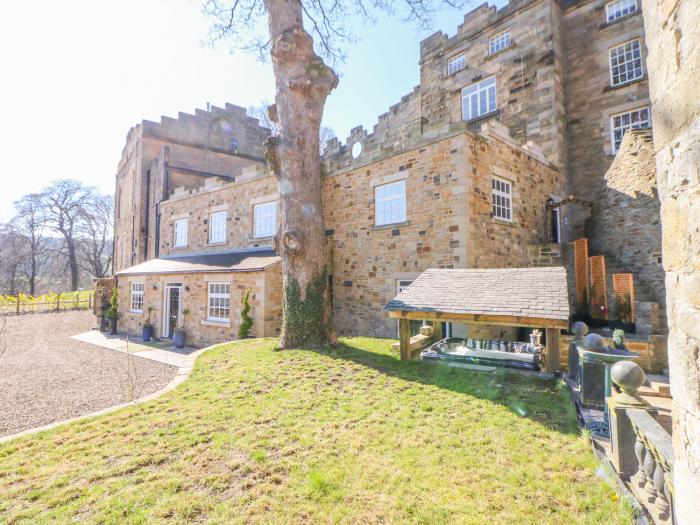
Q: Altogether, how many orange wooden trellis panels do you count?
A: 3